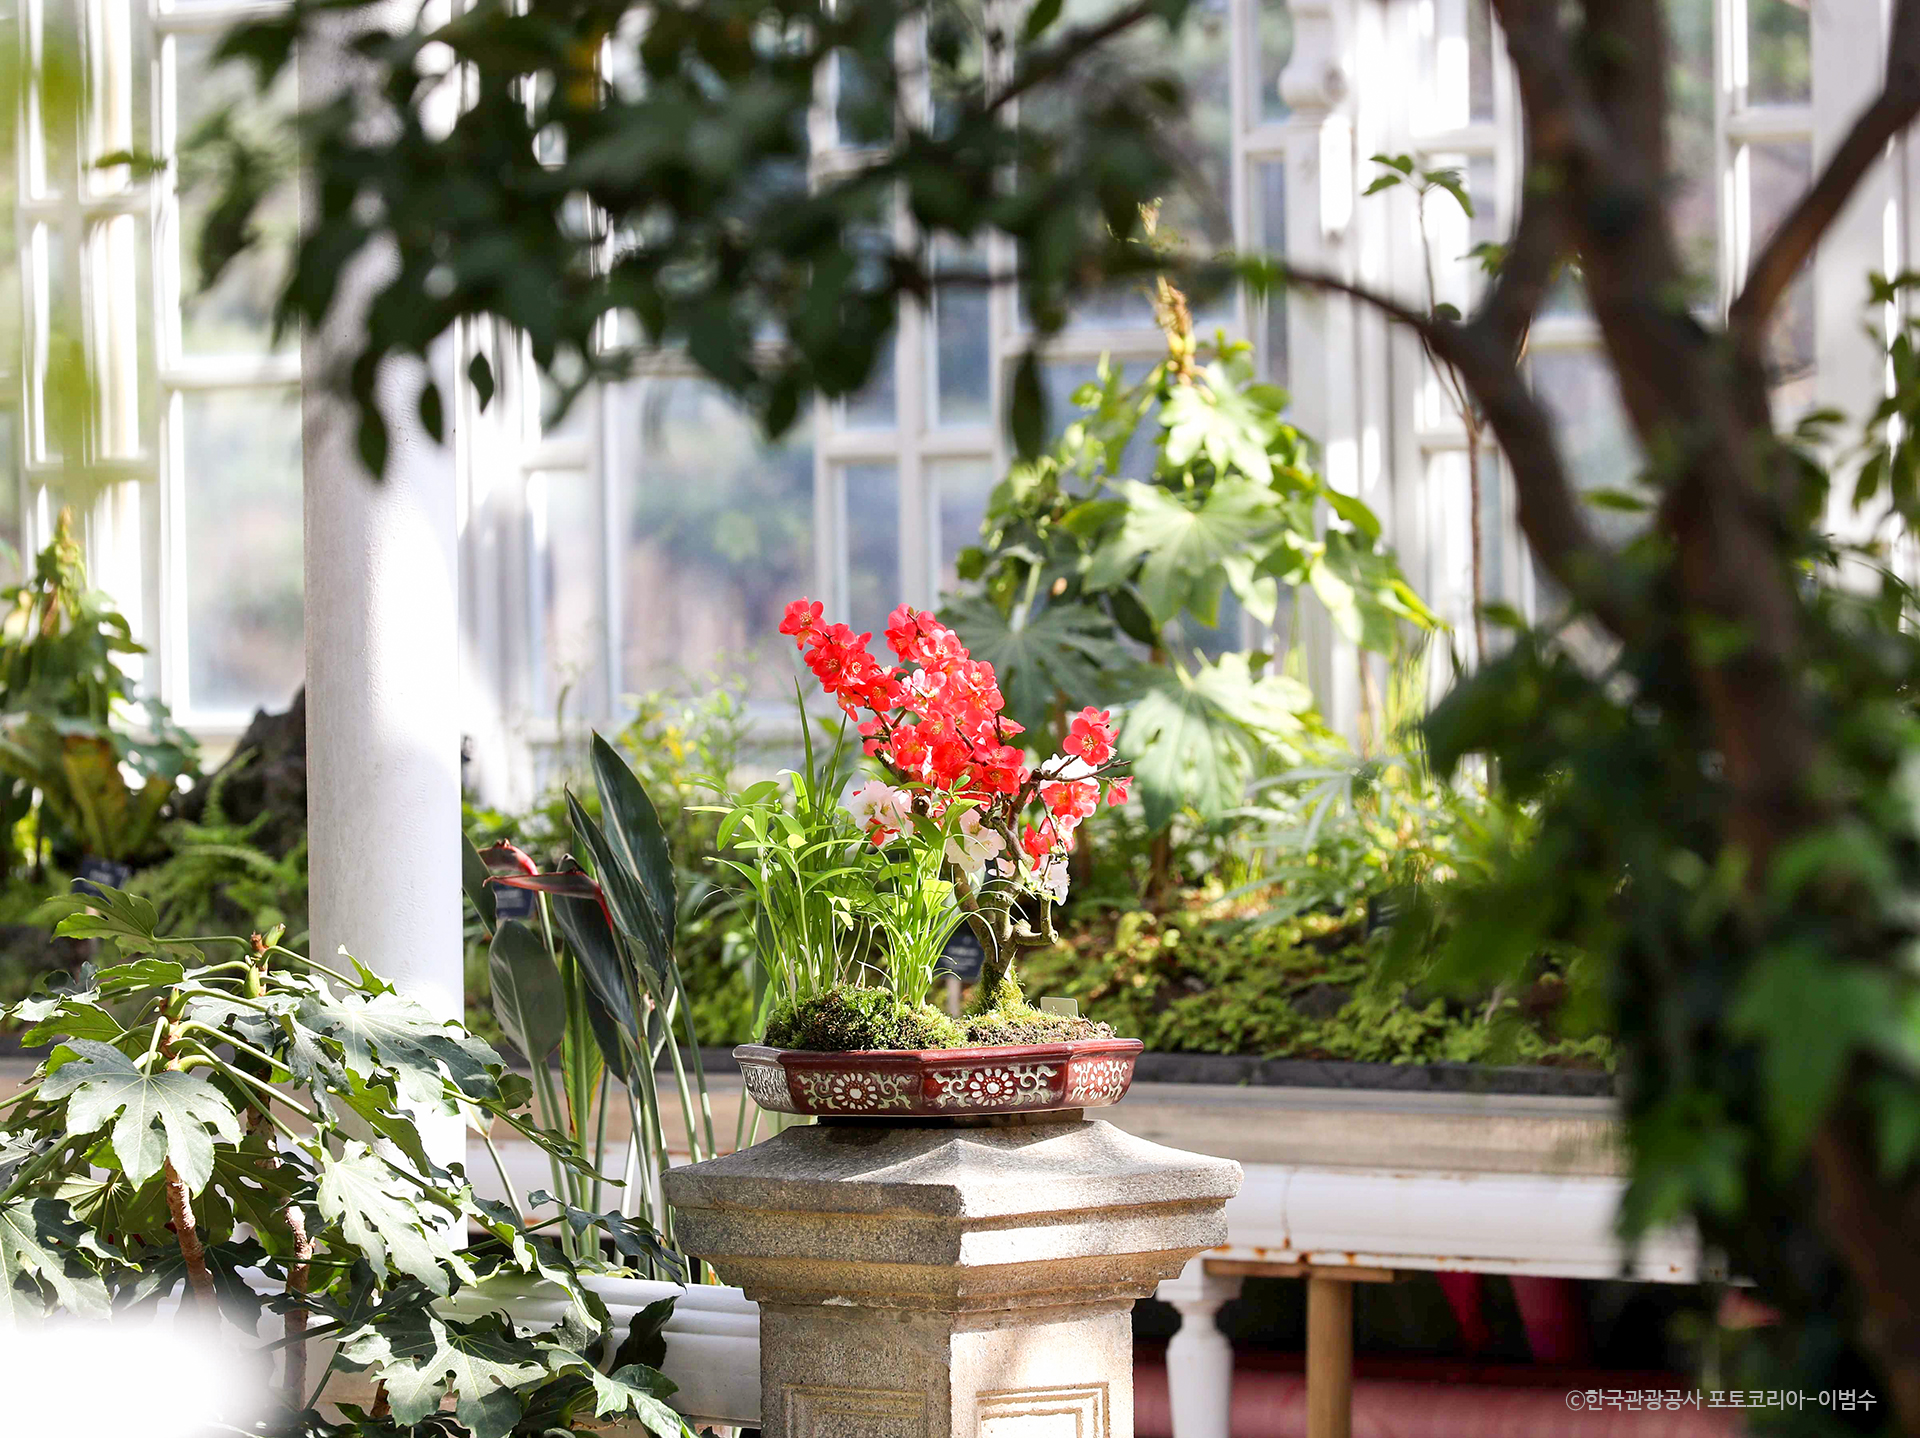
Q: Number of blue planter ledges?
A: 0